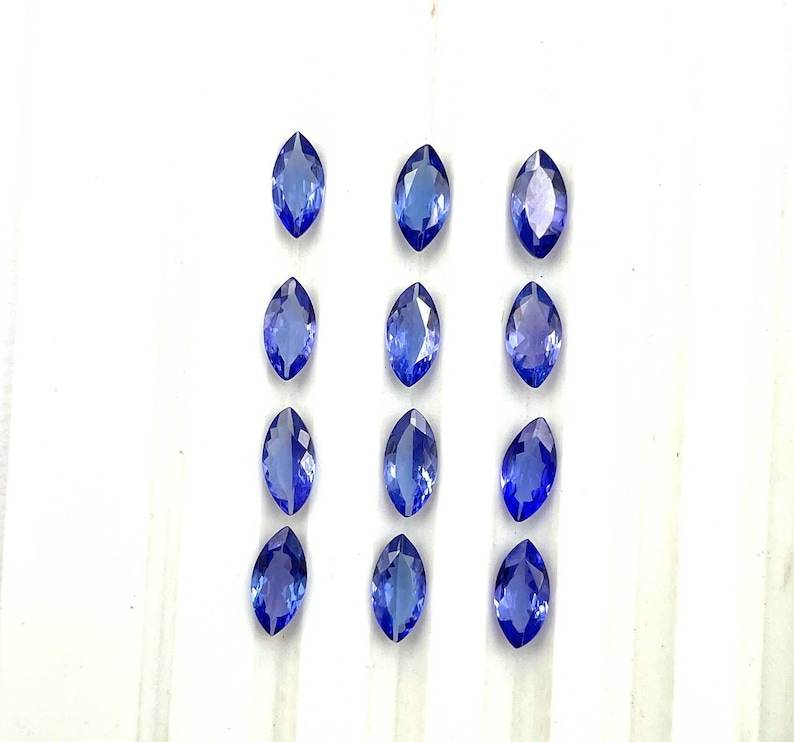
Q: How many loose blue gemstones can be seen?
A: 12